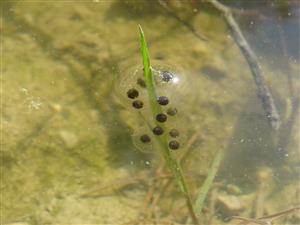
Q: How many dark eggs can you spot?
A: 11